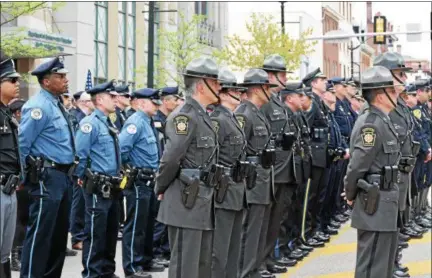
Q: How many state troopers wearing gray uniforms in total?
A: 6